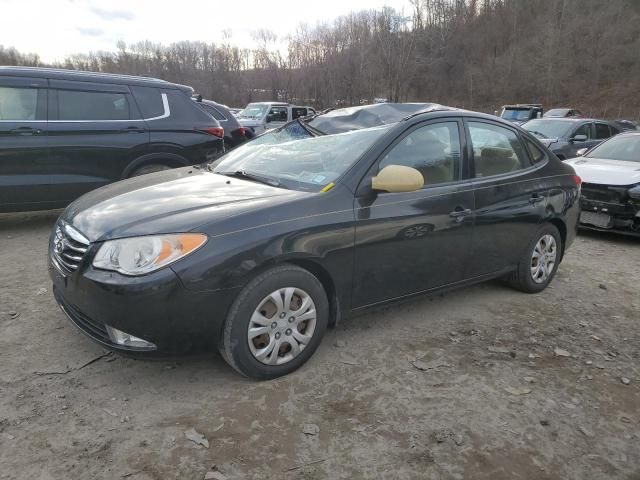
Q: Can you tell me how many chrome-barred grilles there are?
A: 1